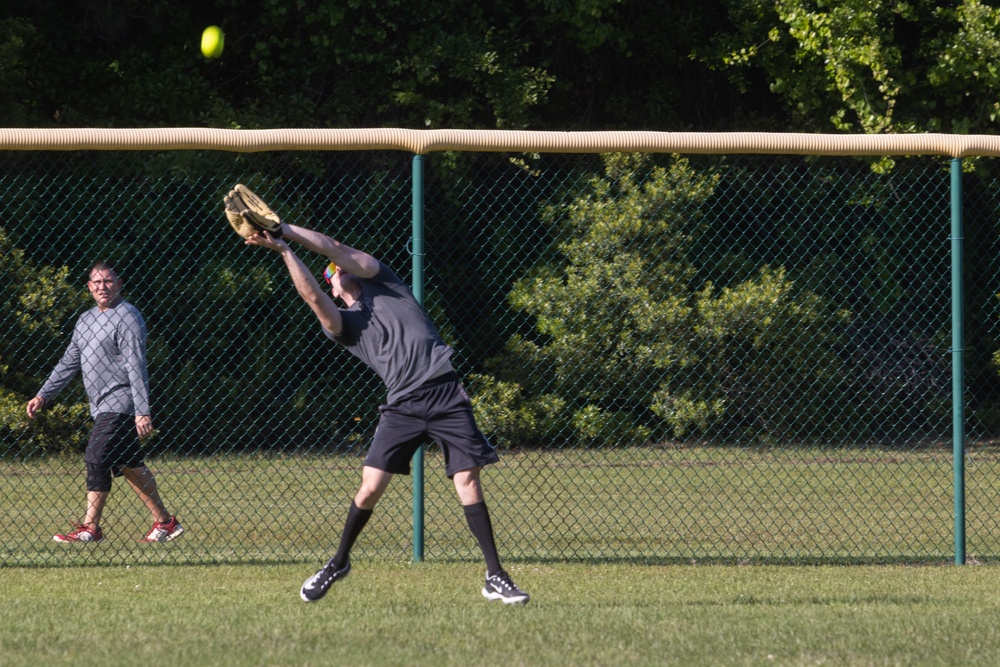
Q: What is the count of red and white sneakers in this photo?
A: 2